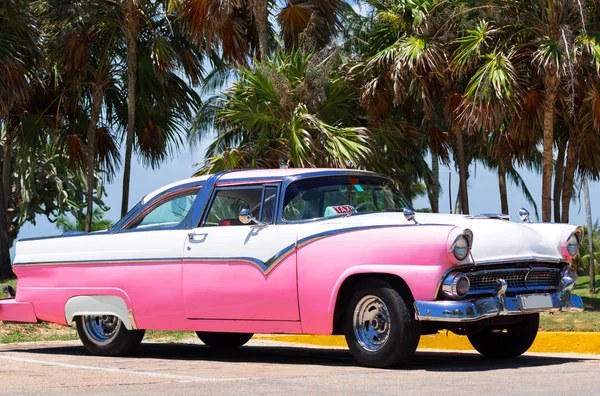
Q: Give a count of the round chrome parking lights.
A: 2